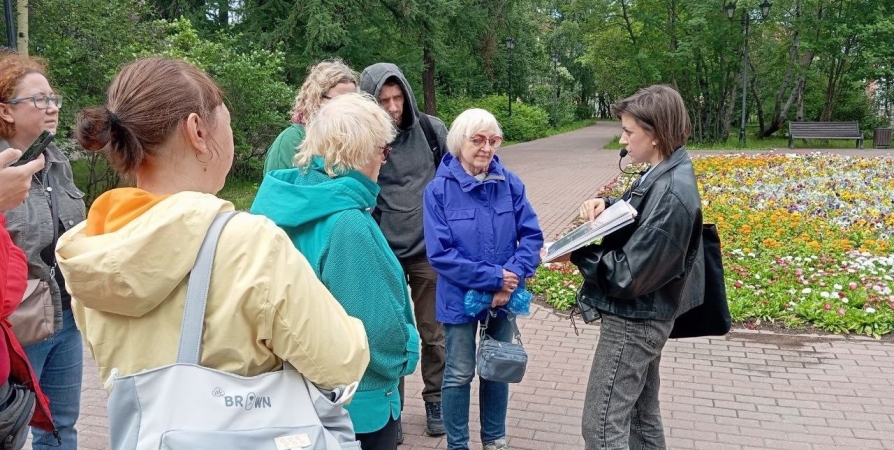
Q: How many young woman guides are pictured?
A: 1